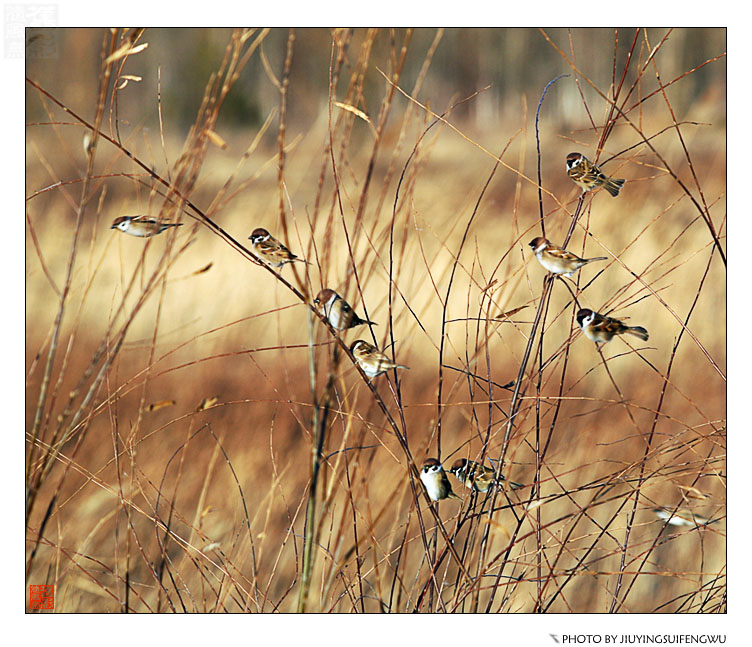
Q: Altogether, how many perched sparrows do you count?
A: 8